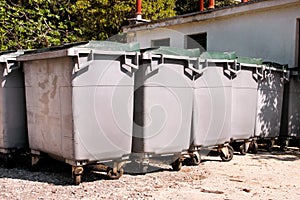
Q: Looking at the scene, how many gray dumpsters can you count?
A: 7